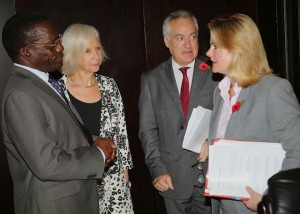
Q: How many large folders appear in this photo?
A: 1